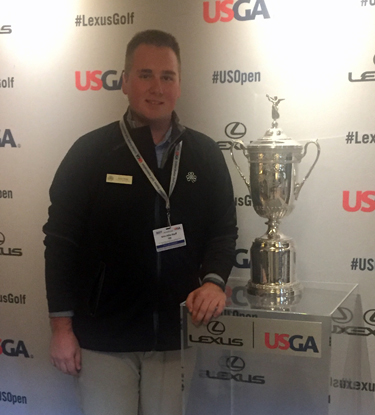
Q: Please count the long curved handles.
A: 2